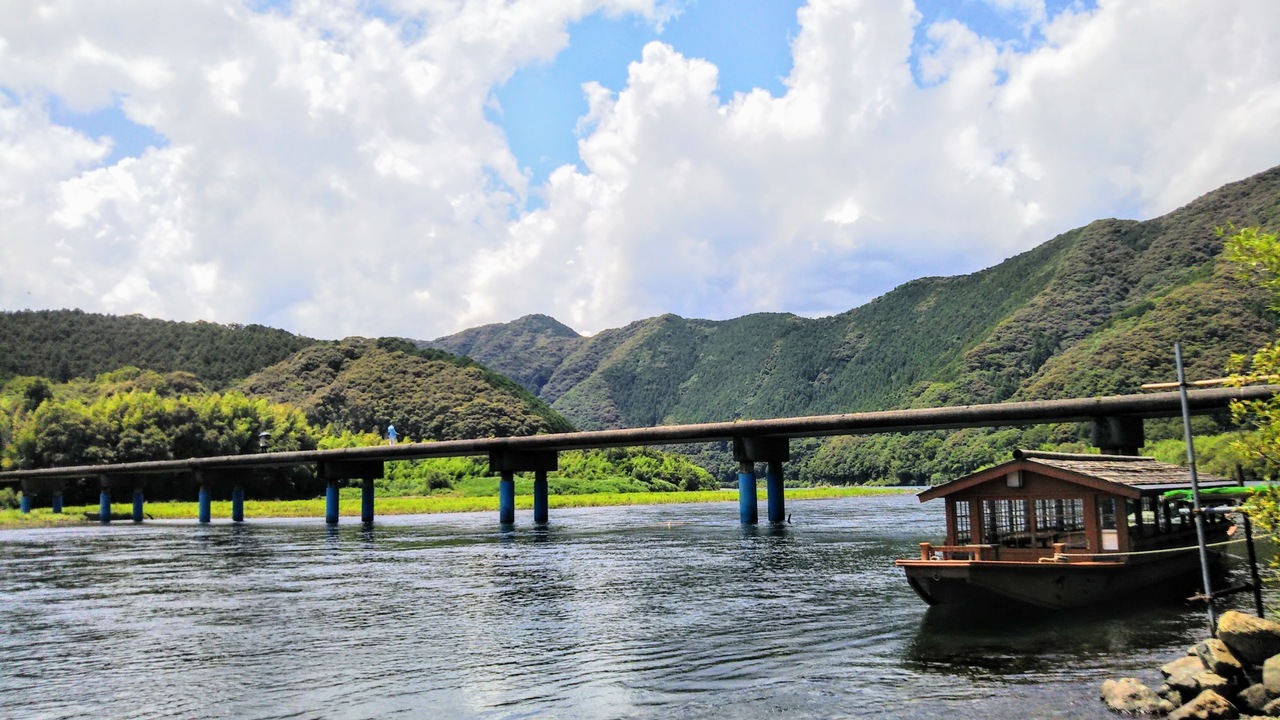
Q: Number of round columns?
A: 12